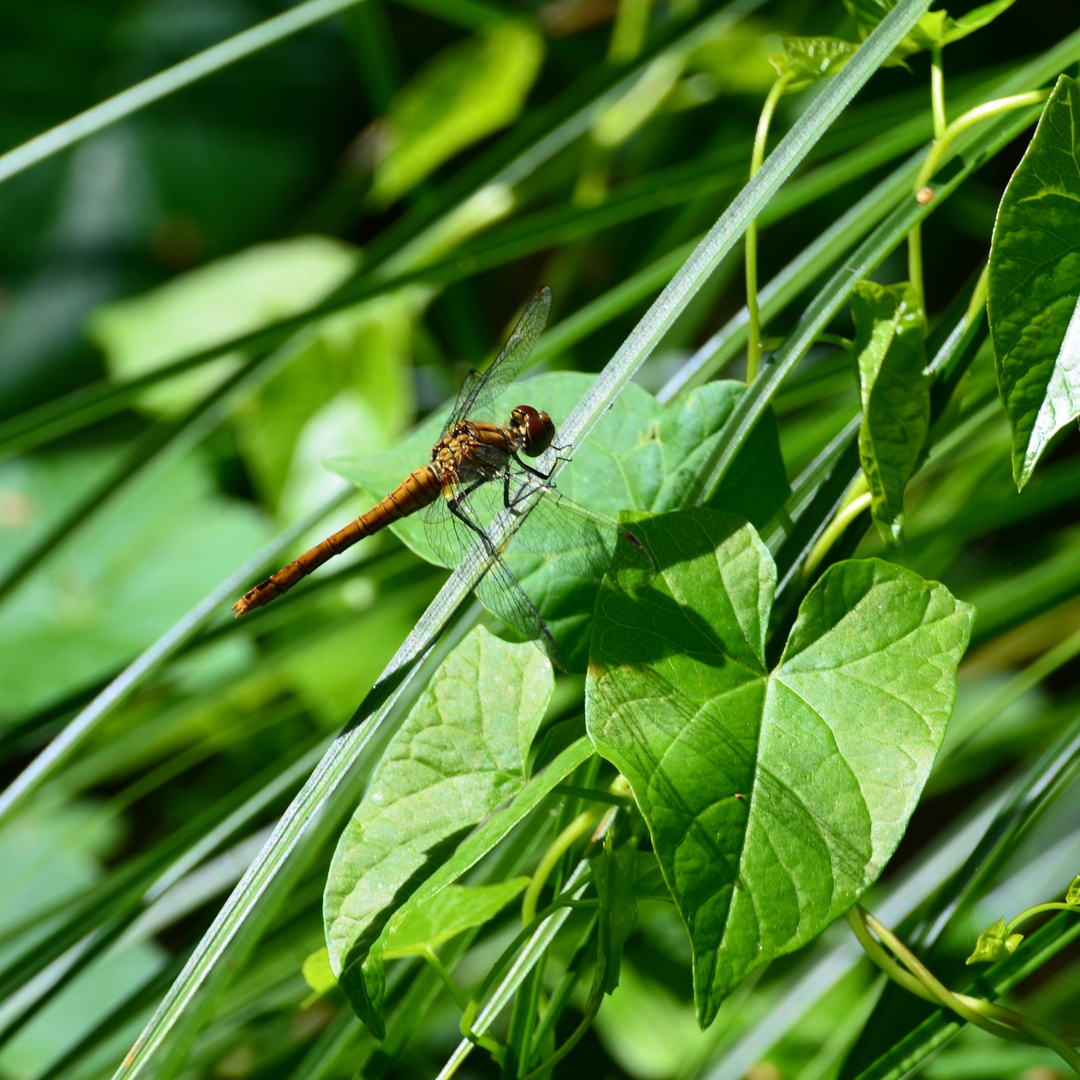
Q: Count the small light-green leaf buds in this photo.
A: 2